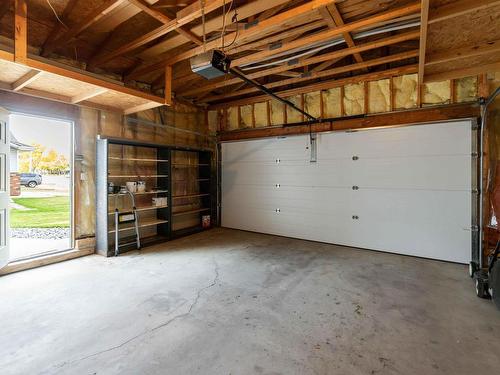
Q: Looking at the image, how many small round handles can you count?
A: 6